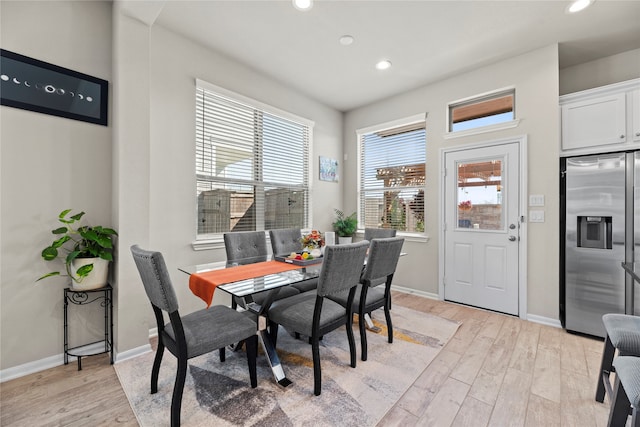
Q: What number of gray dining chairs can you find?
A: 6